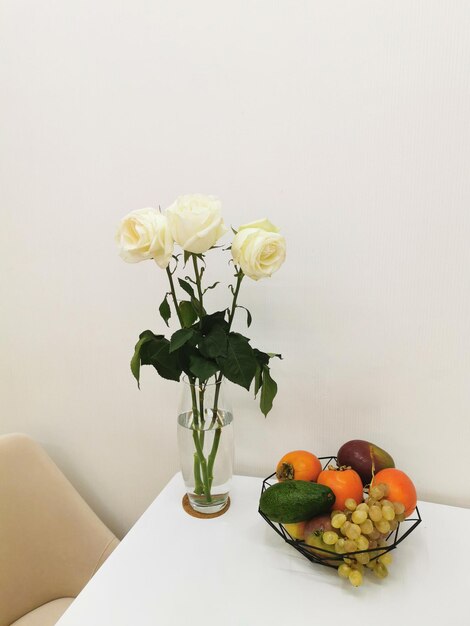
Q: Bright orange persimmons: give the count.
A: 3